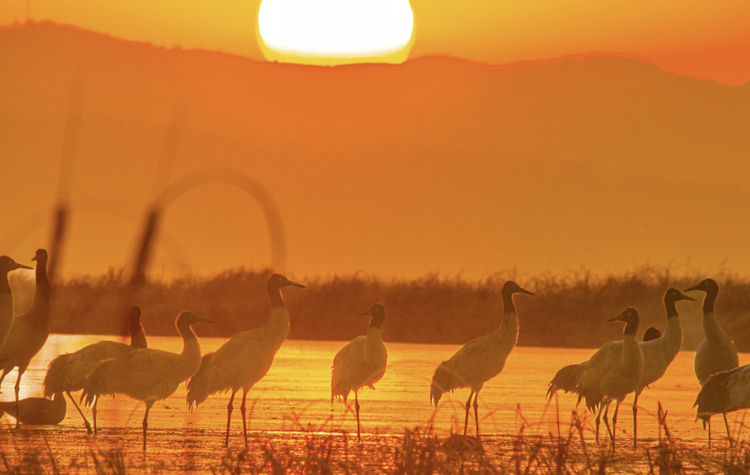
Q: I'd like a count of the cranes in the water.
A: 12